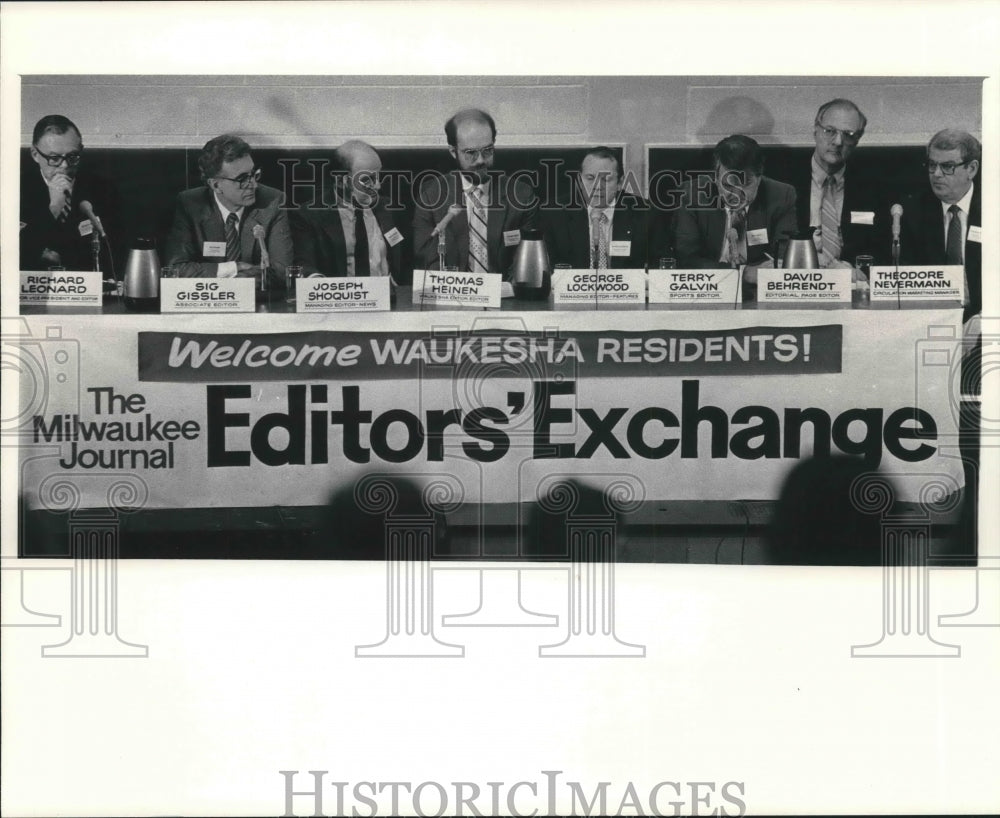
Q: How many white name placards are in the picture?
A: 8